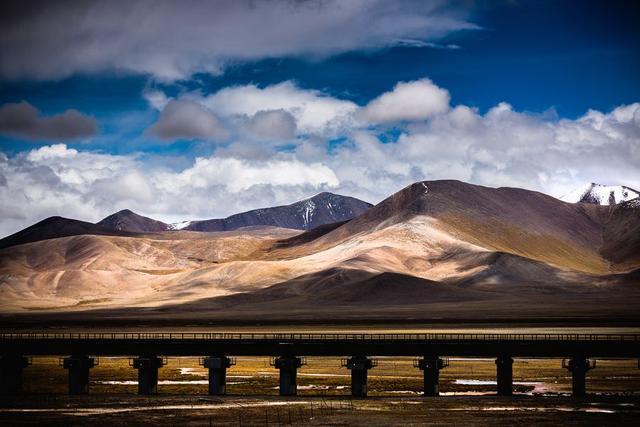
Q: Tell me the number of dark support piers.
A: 9